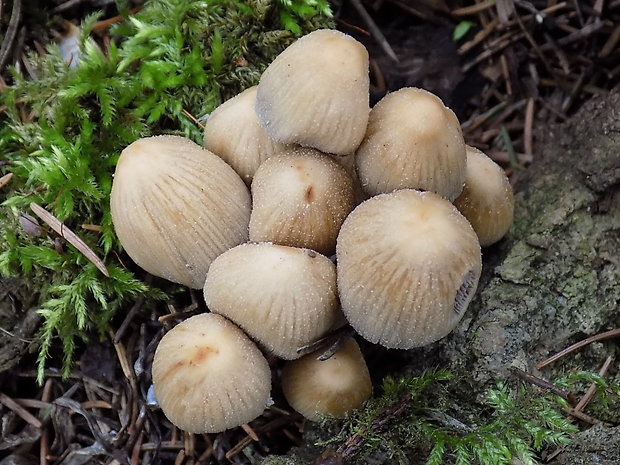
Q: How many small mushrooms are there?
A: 10